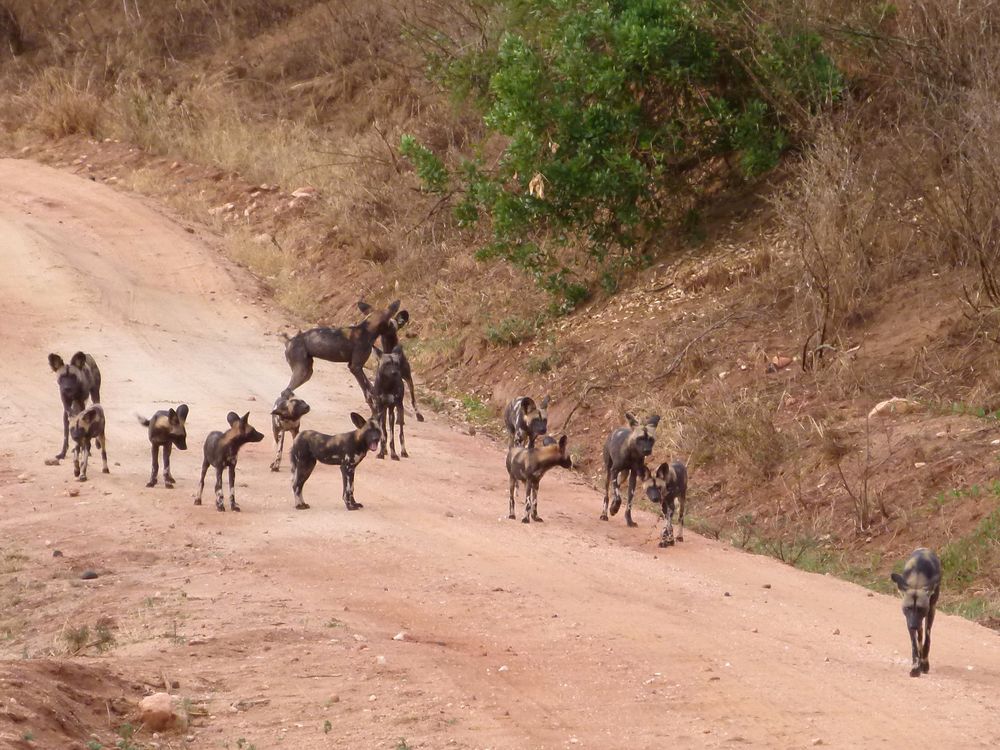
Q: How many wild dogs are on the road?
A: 14